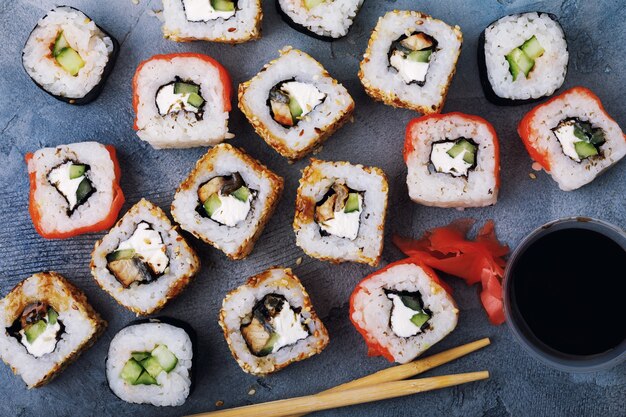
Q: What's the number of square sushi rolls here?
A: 13